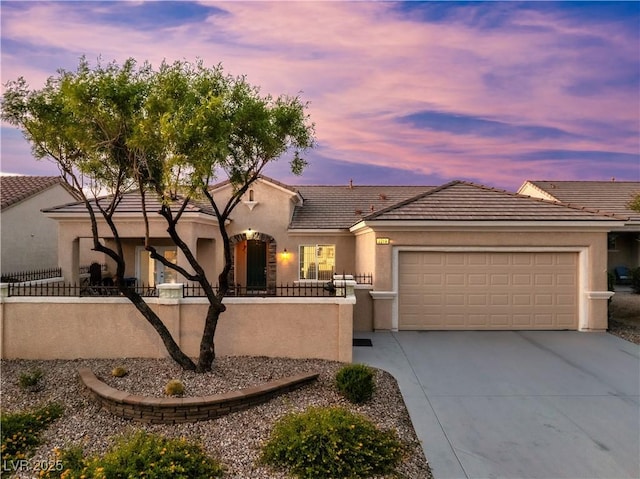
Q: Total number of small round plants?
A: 2